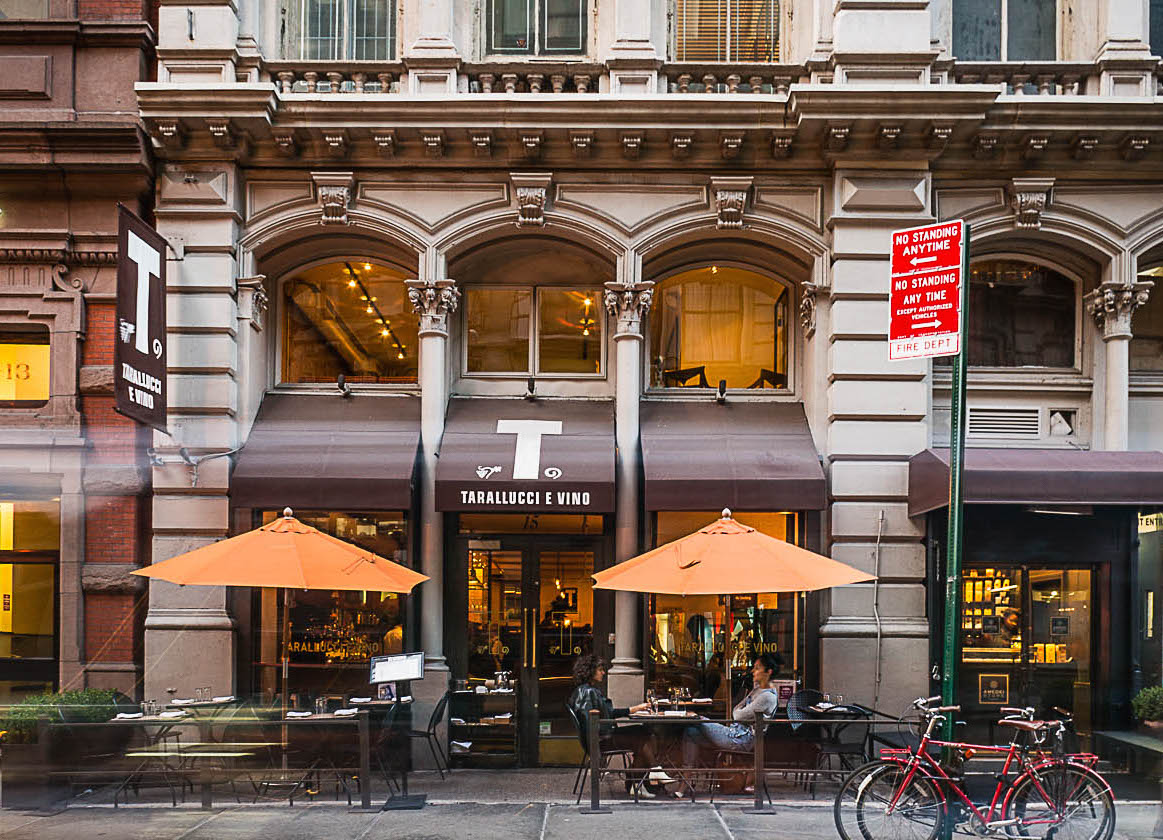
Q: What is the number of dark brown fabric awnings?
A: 4